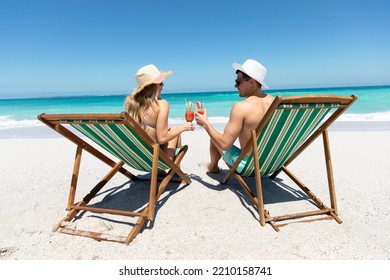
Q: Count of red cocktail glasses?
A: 2